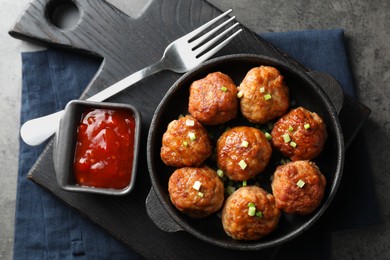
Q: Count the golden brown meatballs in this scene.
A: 8